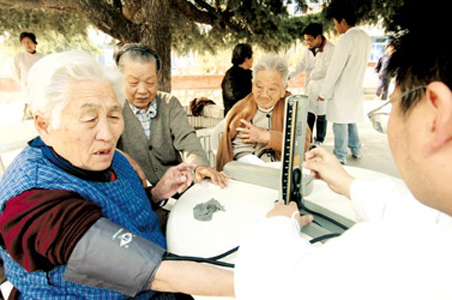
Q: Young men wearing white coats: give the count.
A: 3